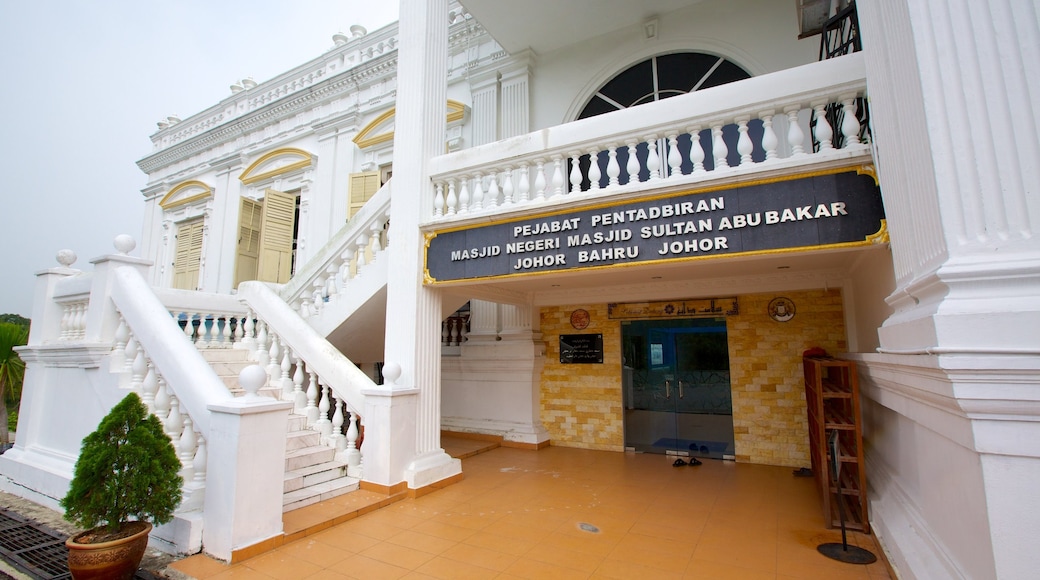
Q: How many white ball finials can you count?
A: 4